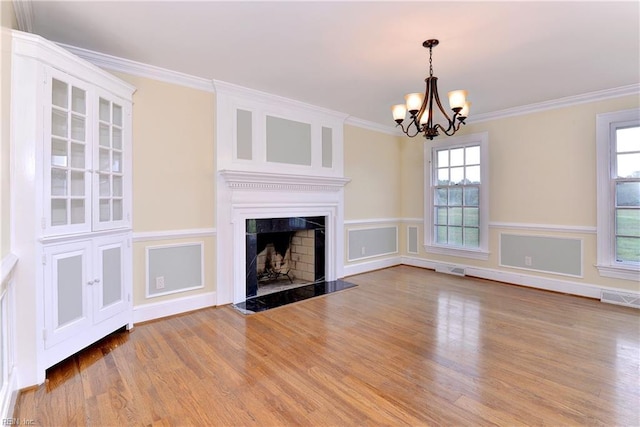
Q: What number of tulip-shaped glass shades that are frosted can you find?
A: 5